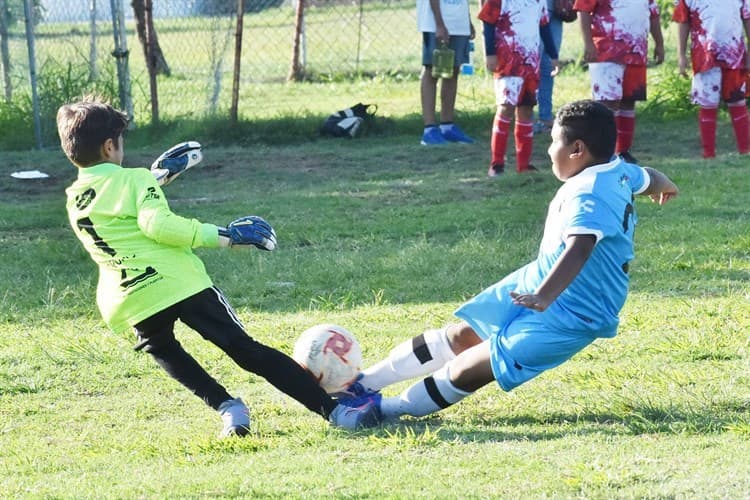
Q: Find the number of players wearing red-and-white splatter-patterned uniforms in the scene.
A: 3